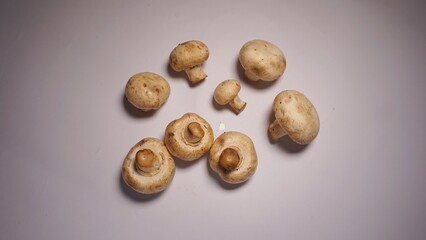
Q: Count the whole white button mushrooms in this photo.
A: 8